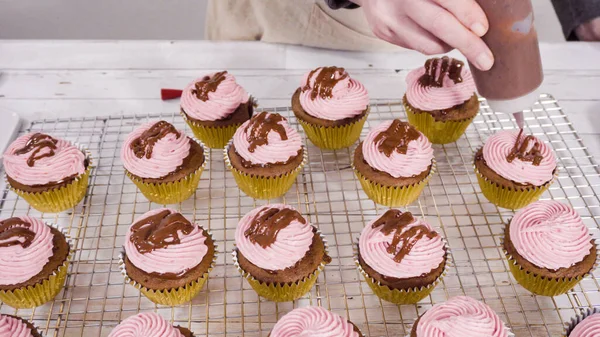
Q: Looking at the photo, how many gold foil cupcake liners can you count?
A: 13